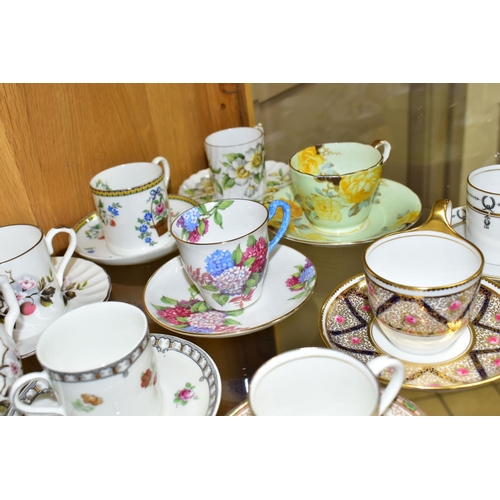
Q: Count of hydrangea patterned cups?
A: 1